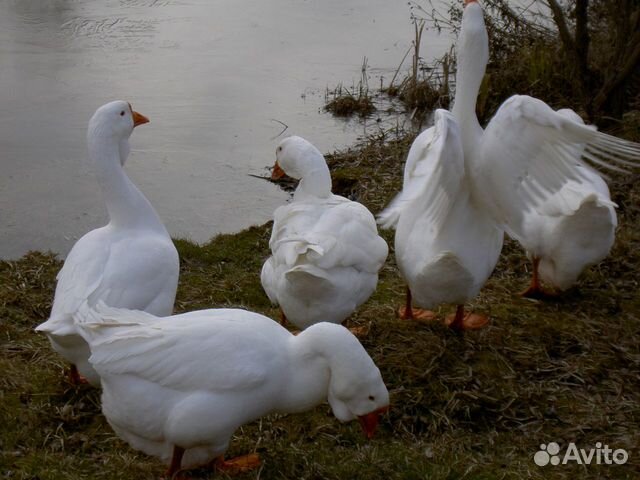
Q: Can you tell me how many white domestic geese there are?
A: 5